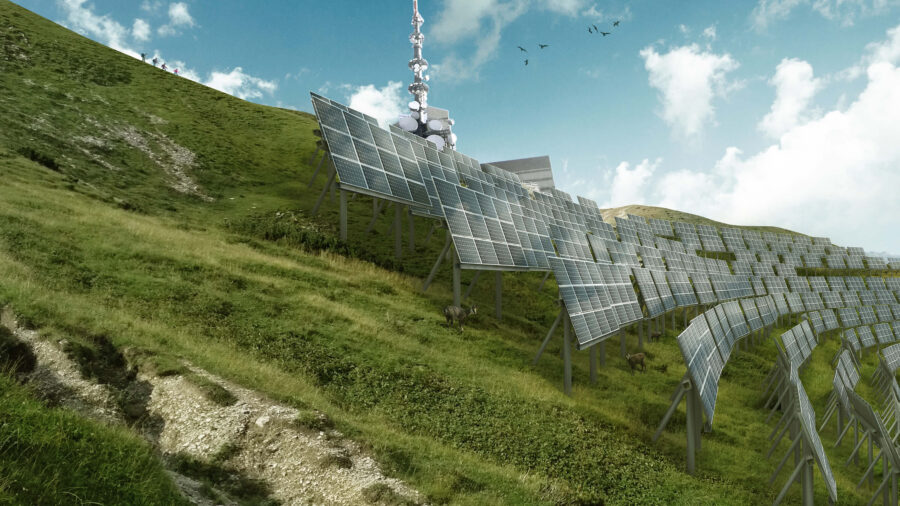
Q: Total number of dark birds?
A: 7